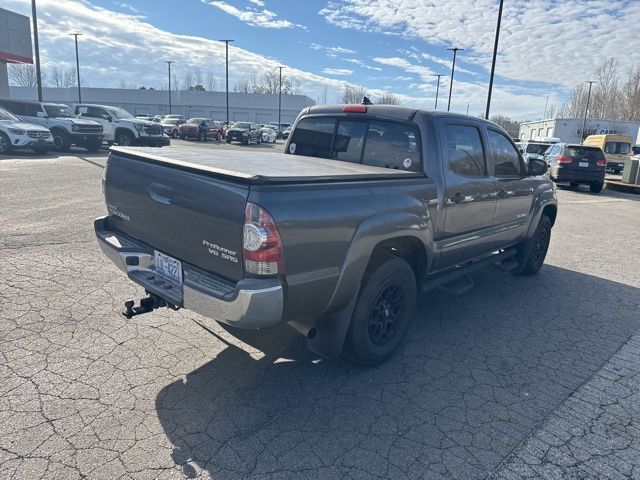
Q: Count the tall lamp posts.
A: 9